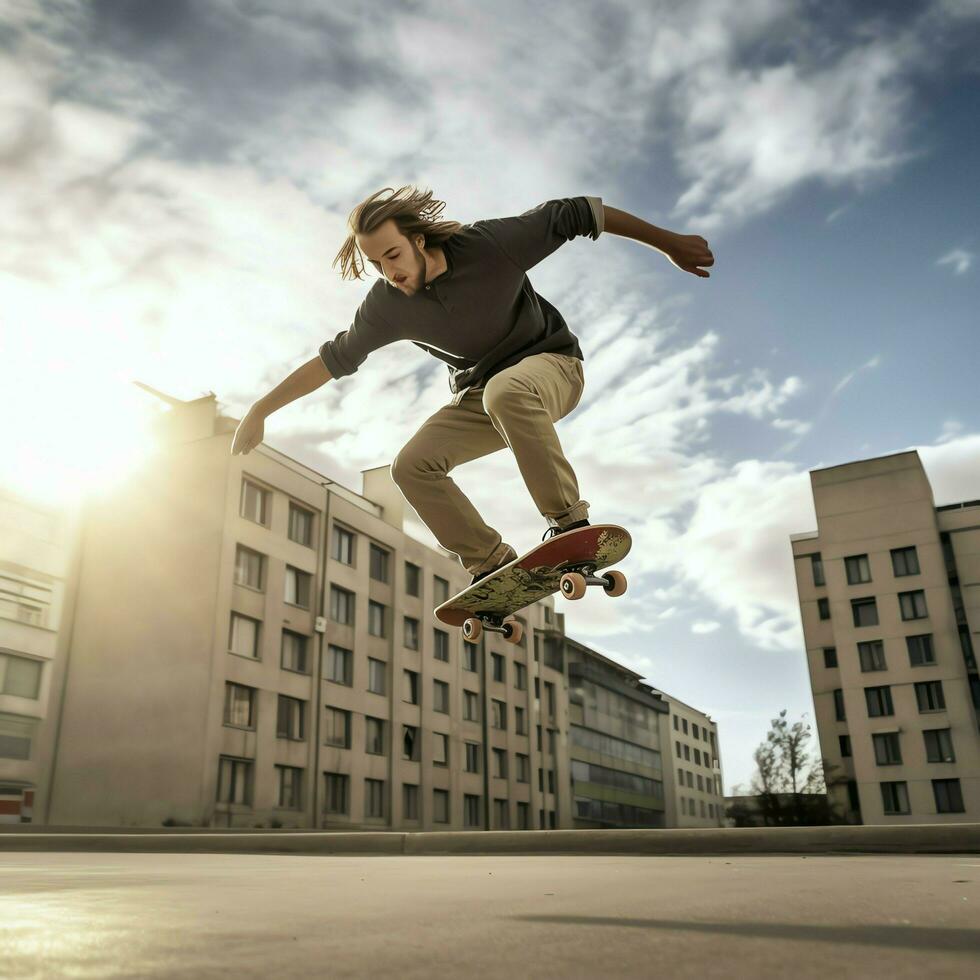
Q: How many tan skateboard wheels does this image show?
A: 4